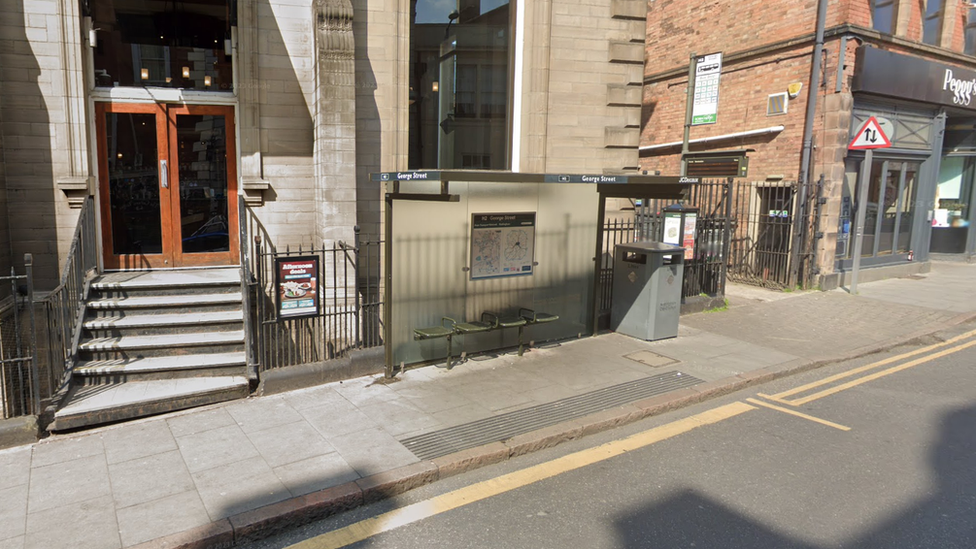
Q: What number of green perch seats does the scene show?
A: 4